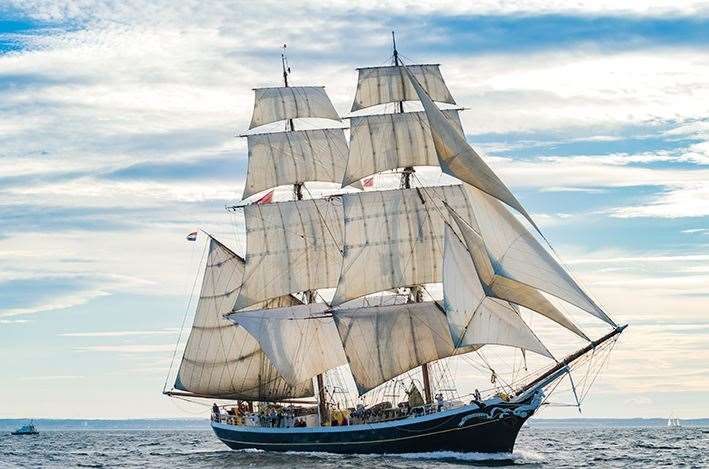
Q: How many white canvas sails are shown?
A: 13